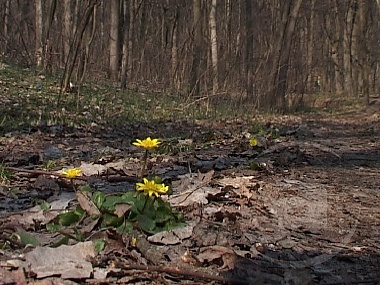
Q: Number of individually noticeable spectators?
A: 0